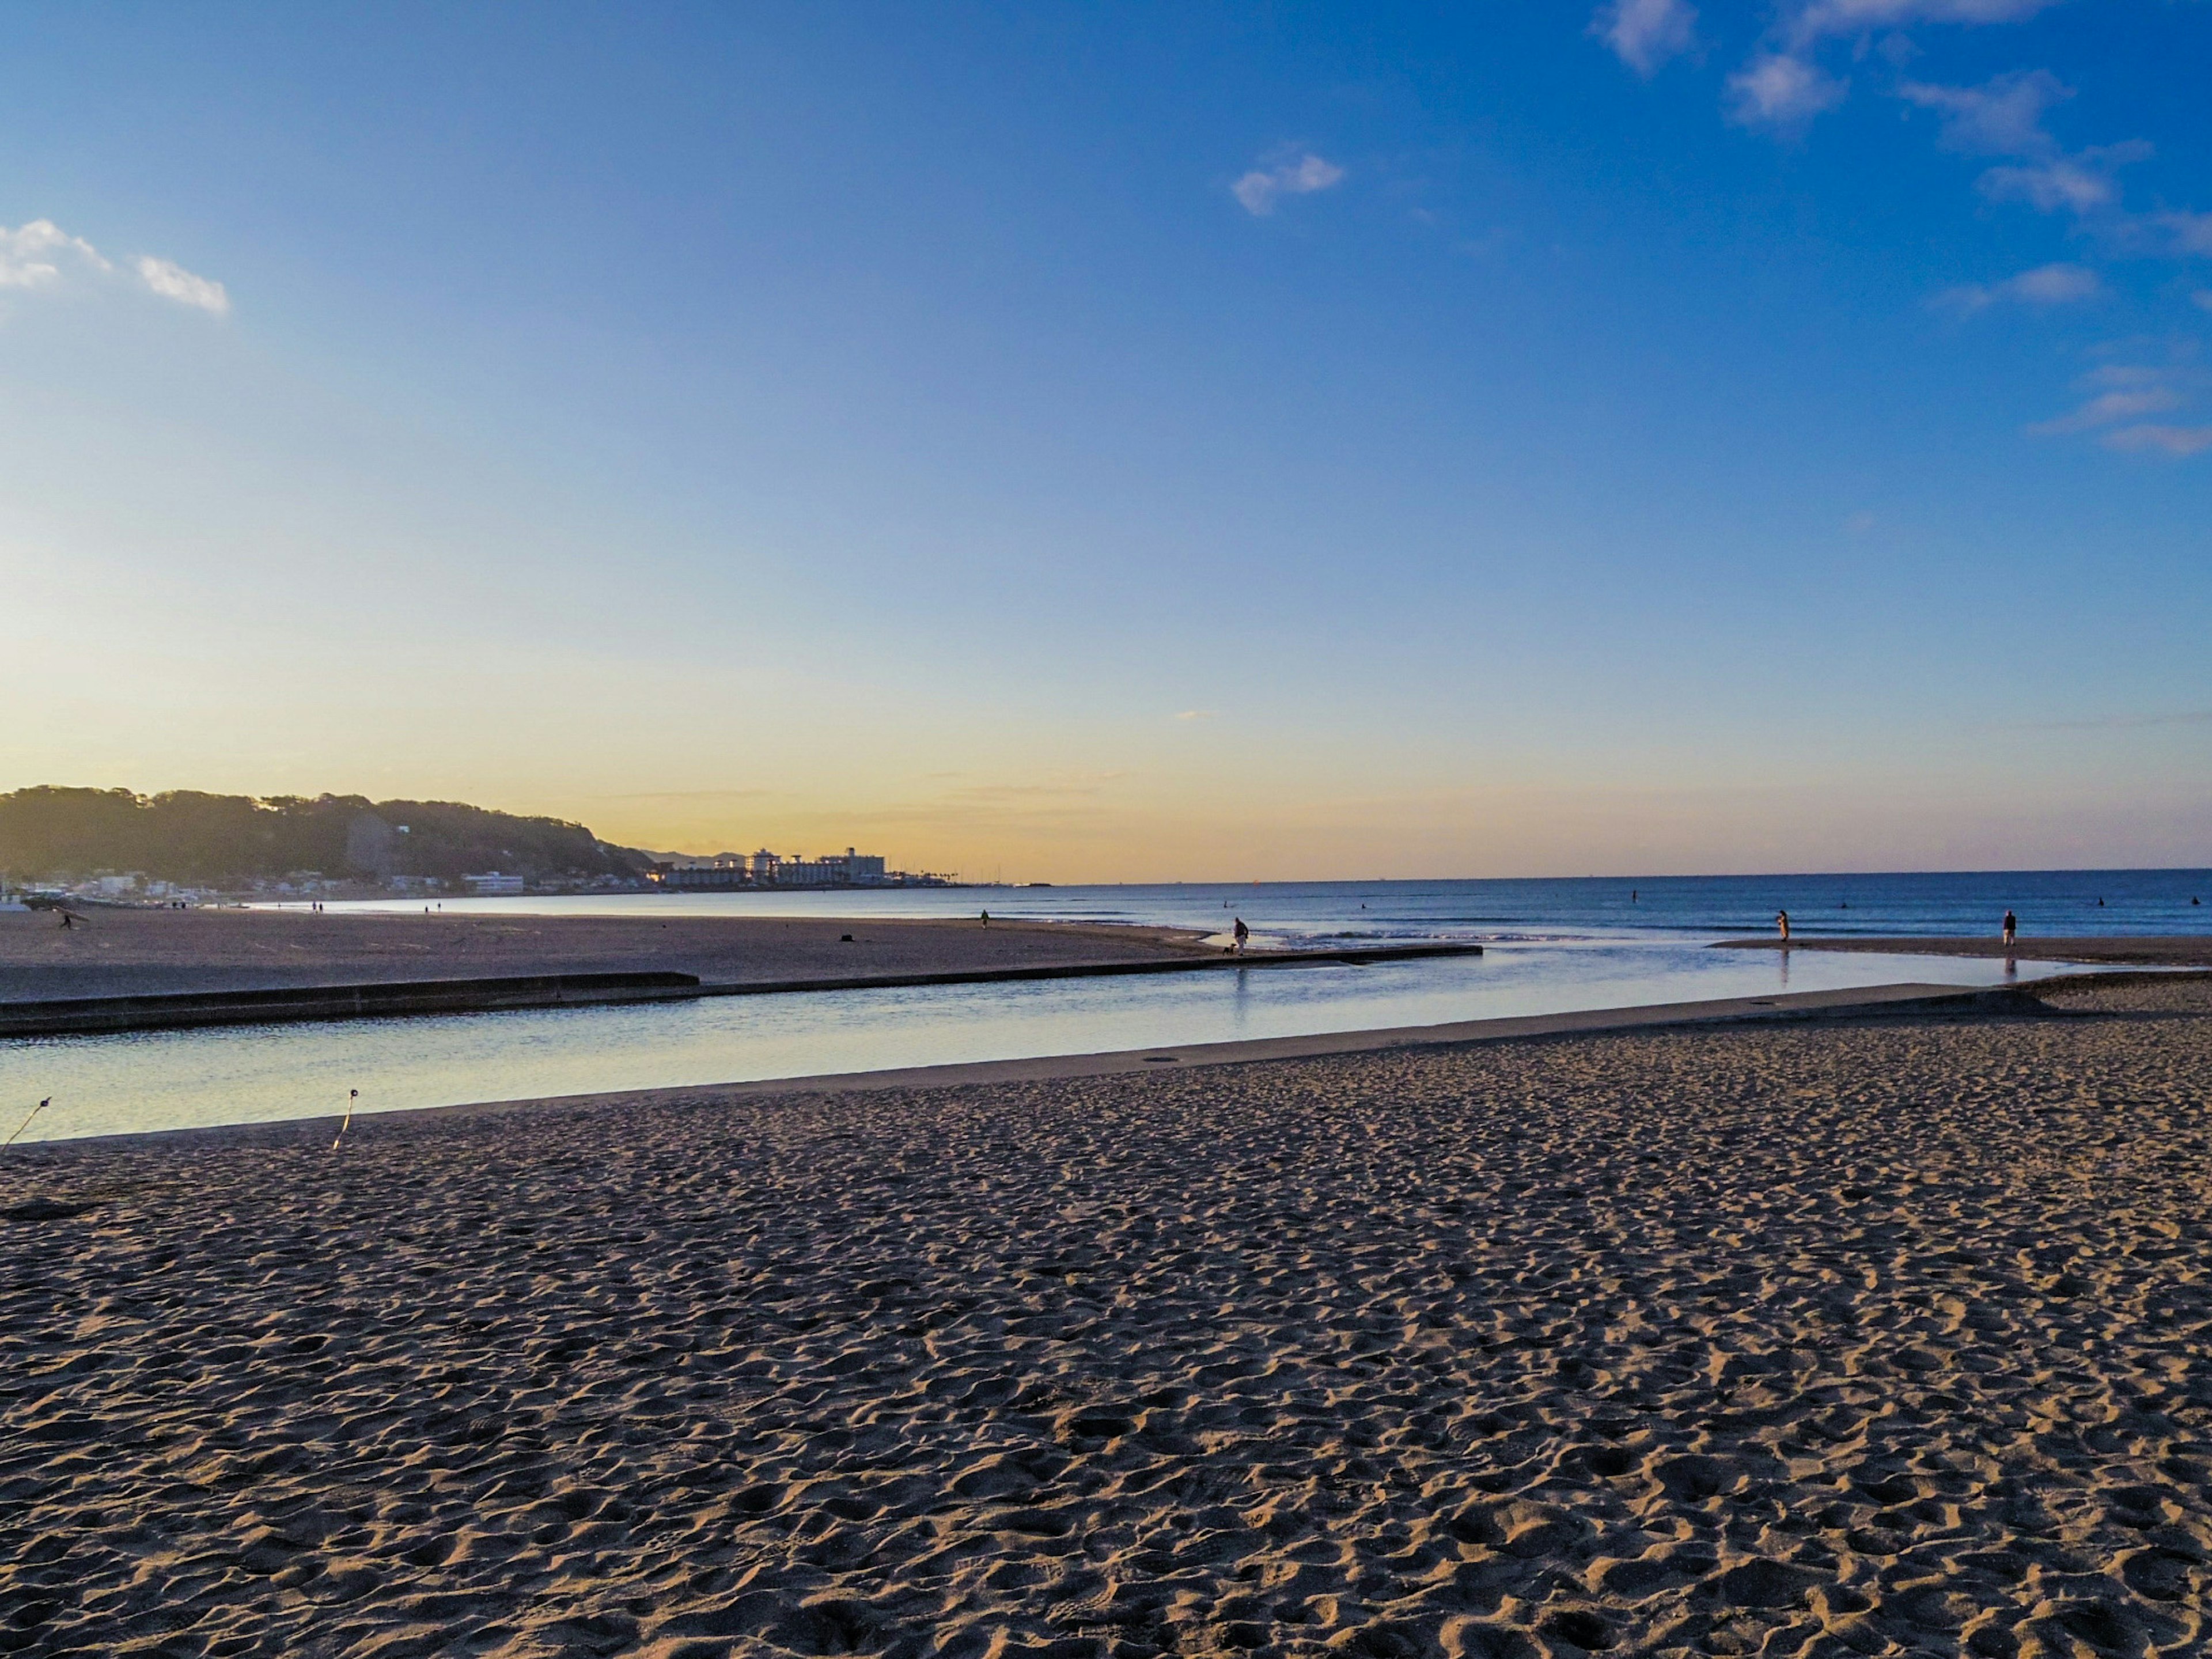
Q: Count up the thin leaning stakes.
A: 2